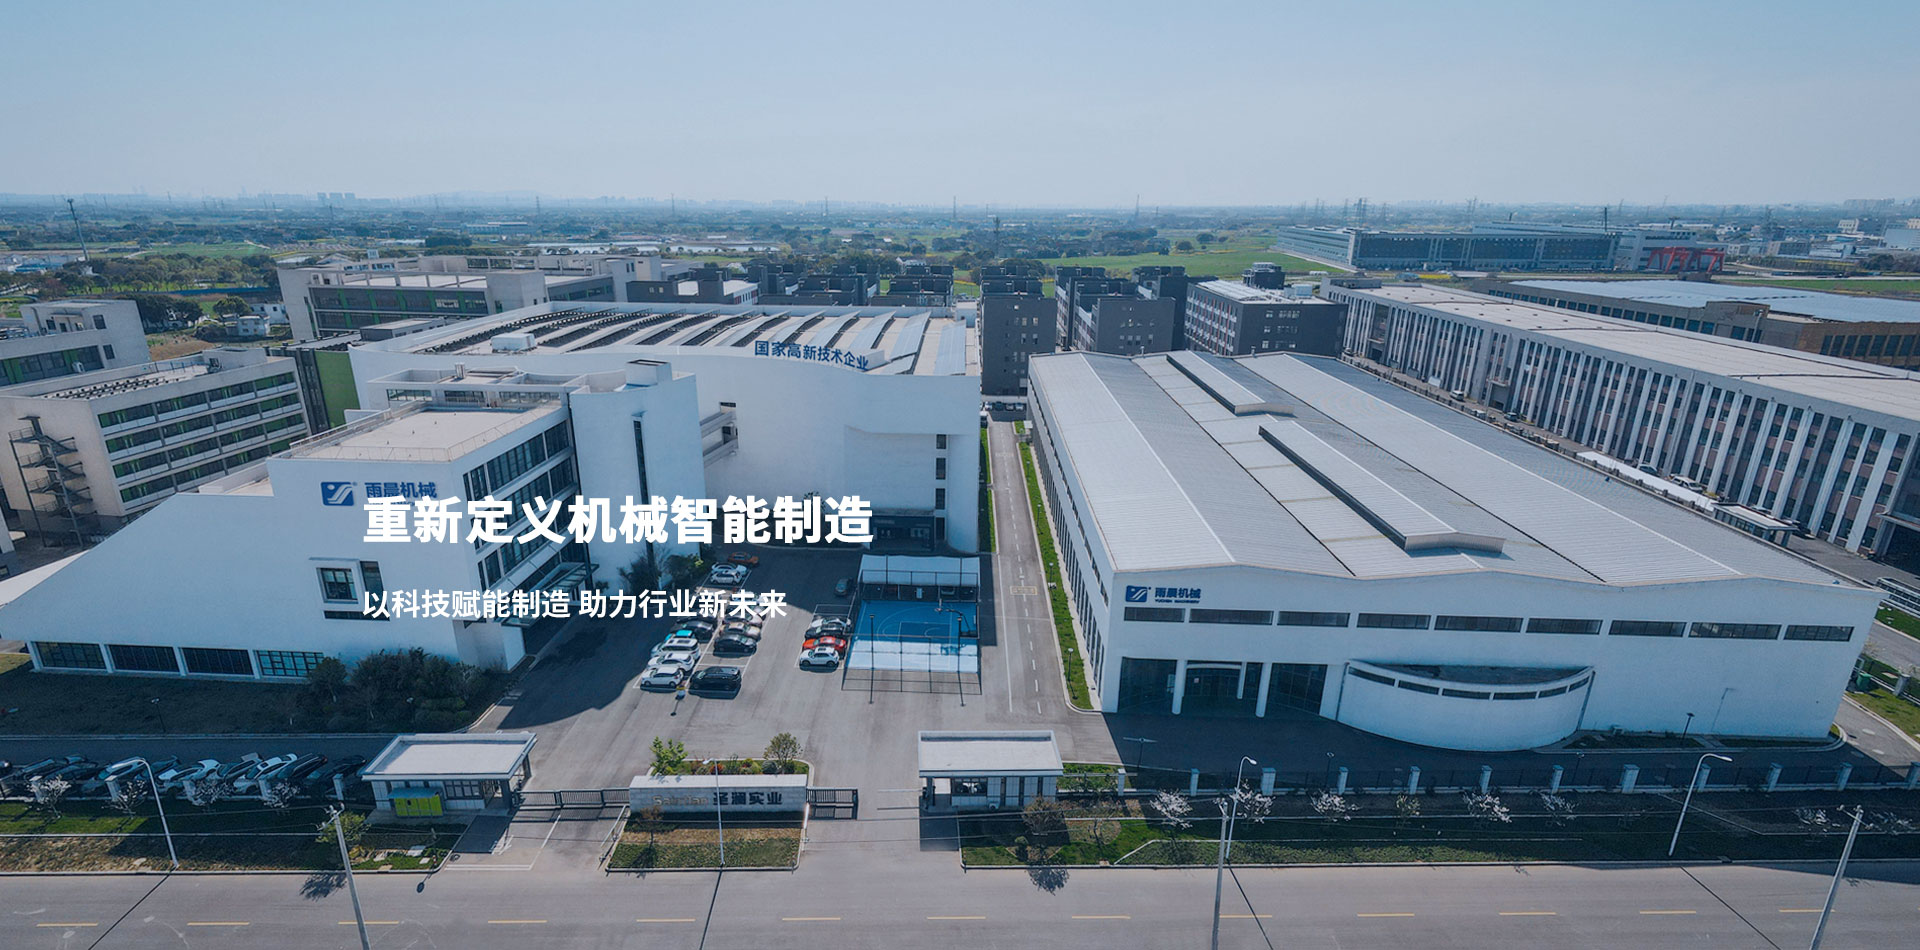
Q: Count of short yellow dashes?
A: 13